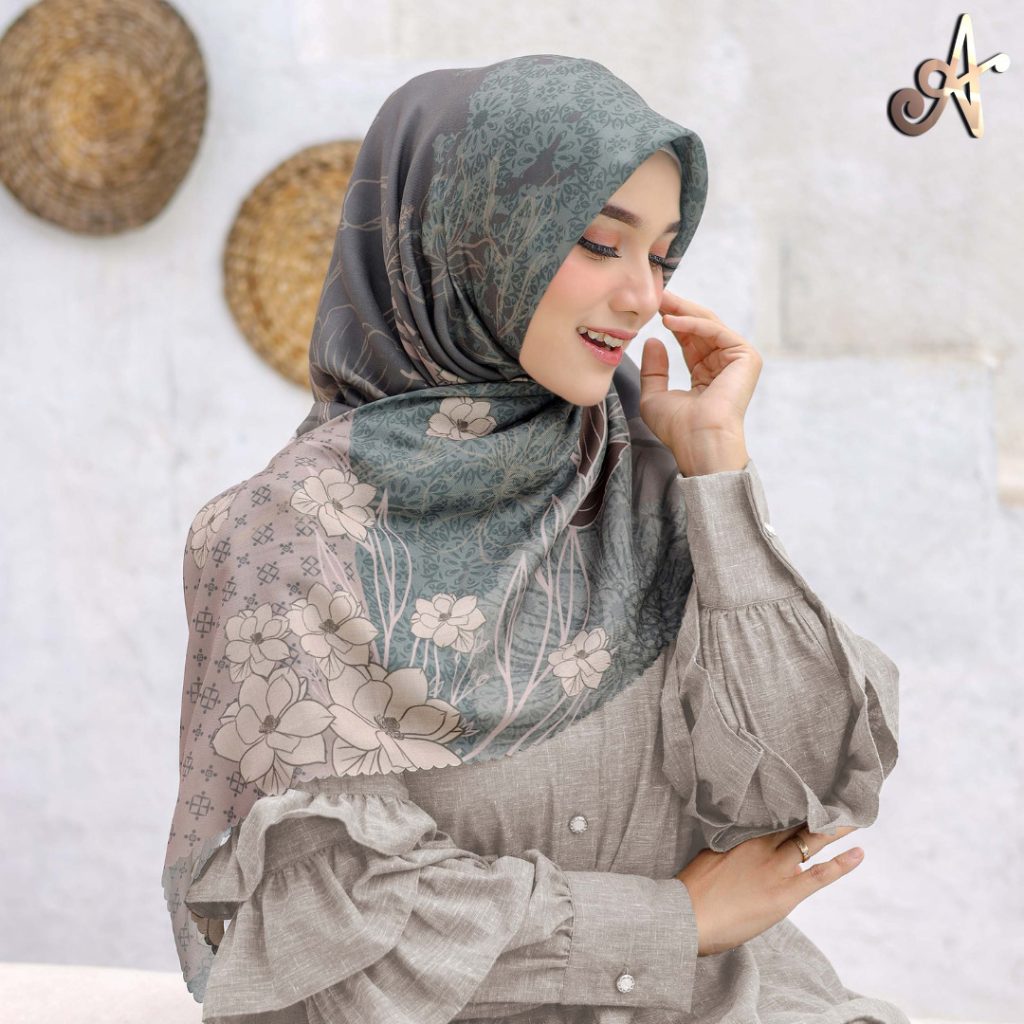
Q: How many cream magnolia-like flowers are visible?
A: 9